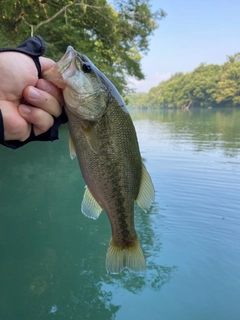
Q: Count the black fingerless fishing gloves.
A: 1